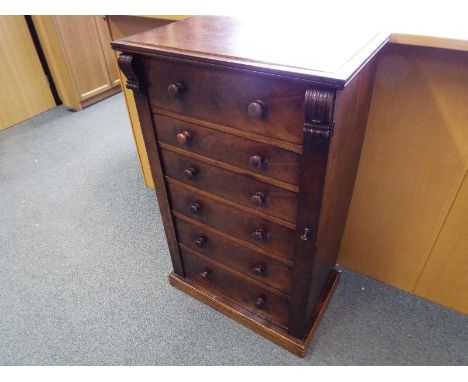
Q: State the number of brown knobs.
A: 12